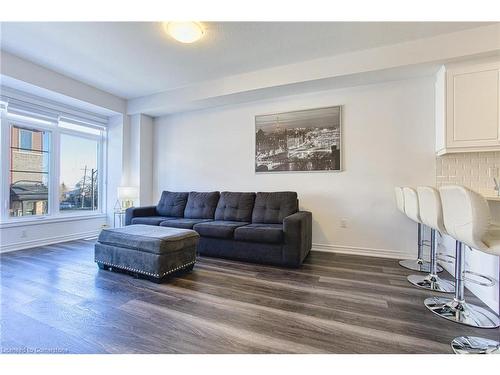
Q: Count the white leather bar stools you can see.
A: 4